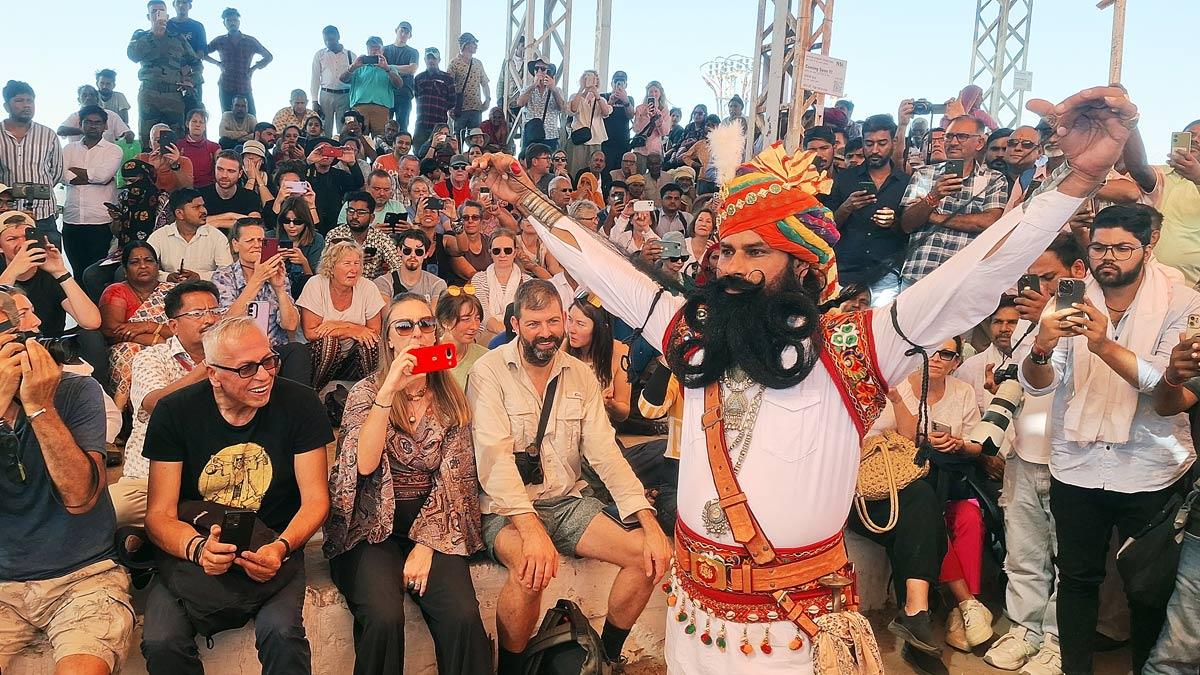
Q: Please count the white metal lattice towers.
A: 3